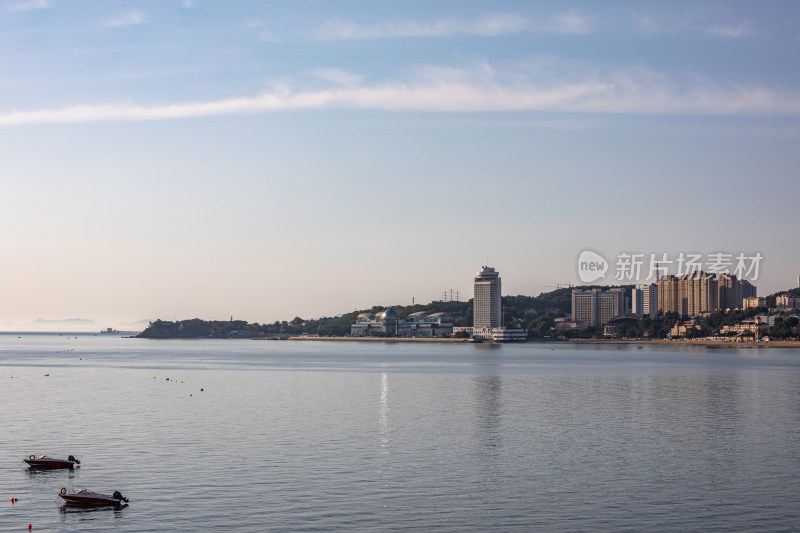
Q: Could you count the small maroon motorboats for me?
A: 2